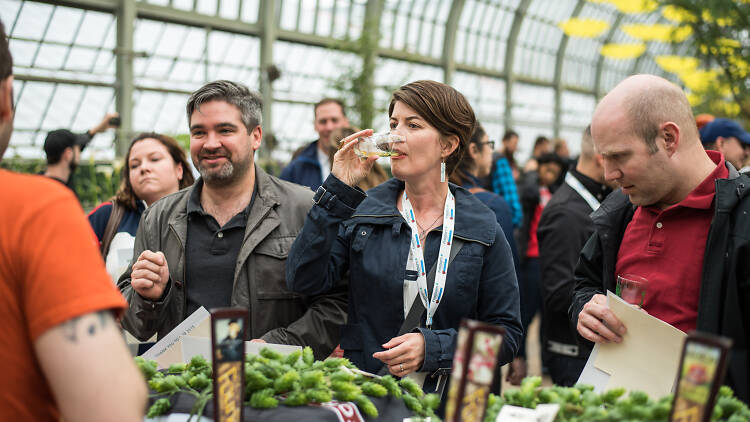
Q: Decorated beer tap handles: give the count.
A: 3